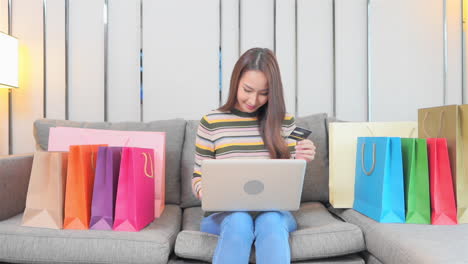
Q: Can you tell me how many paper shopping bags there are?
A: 10